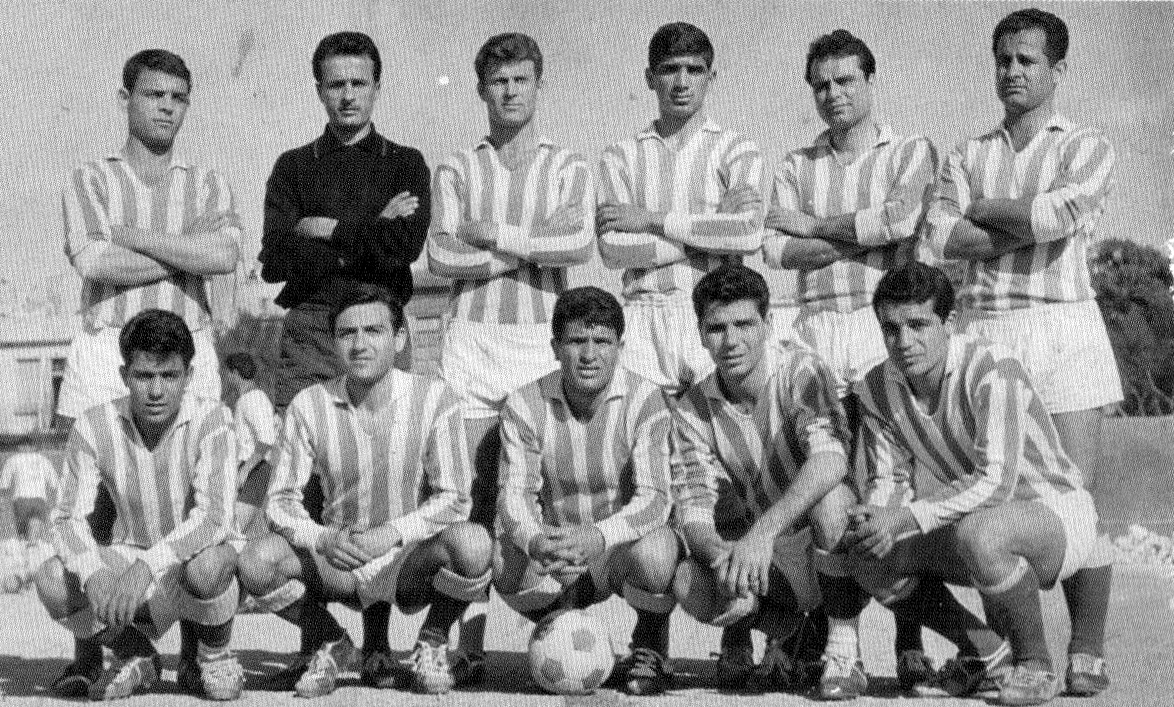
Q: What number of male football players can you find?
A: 11